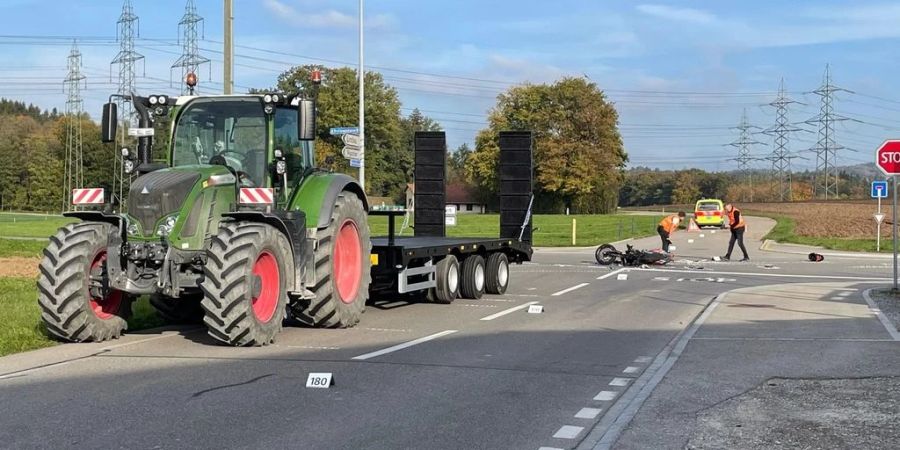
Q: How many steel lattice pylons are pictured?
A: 6